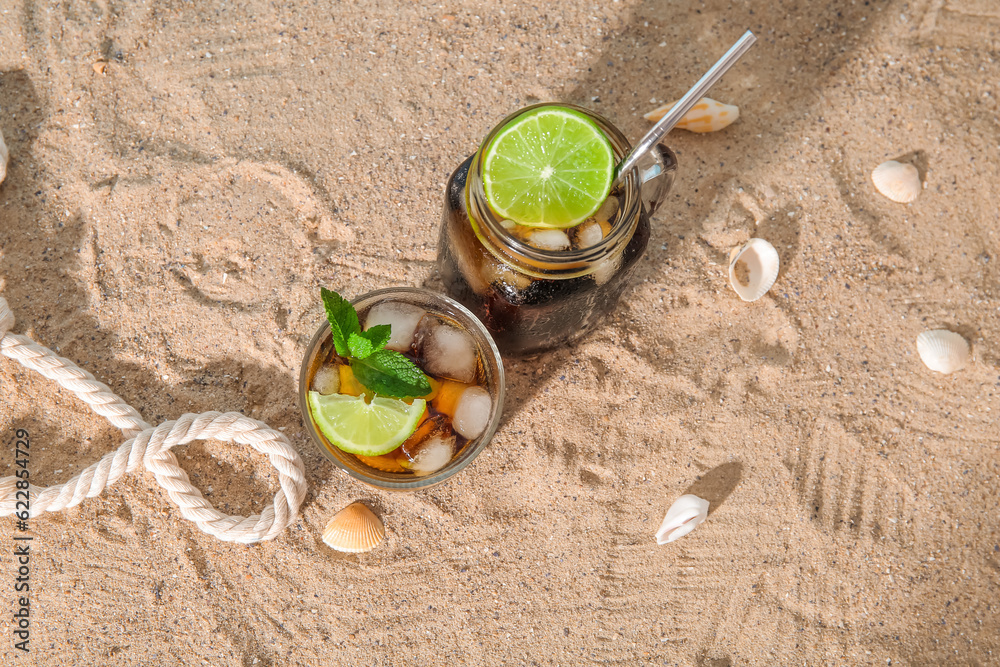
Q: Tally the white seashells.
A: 4